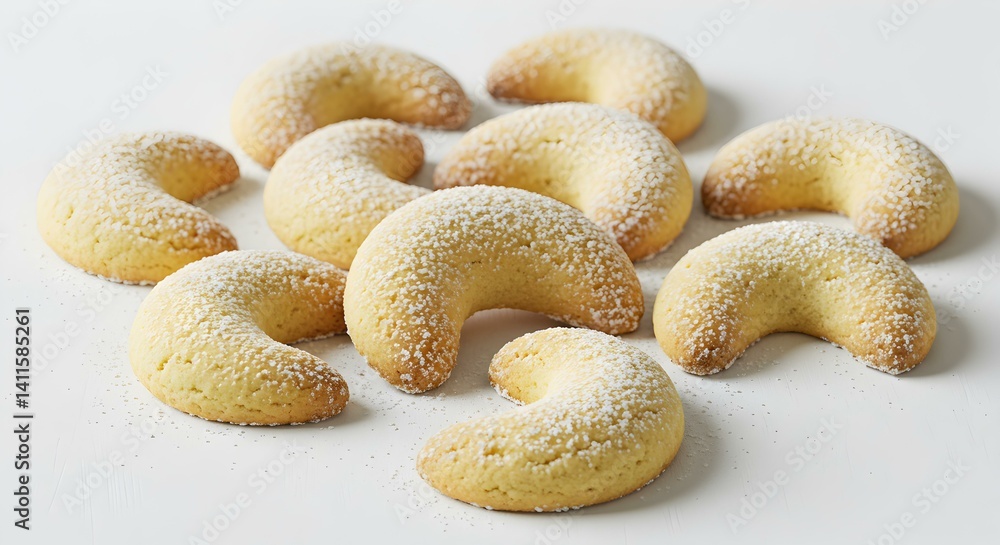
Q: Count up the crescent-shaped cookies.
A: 10